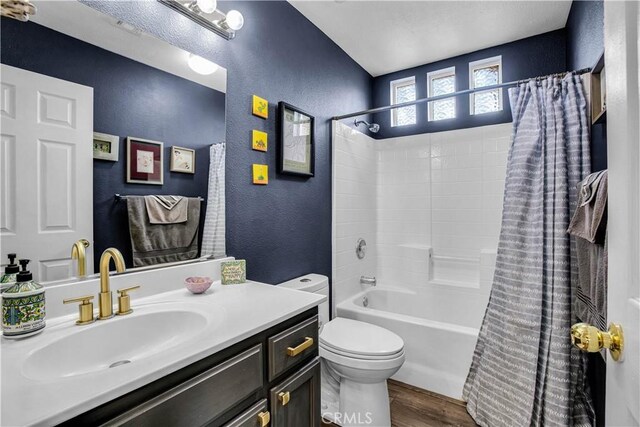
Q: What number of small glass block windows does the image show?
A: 3